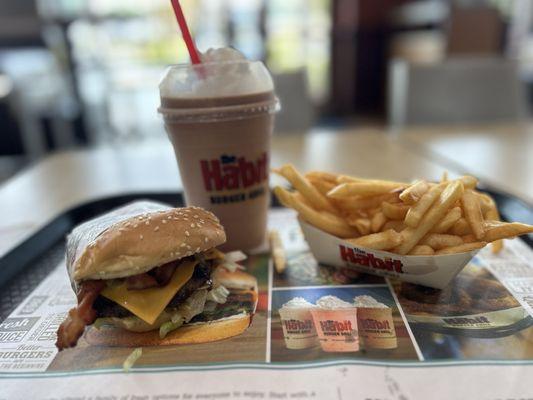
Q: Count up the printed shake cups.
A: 3